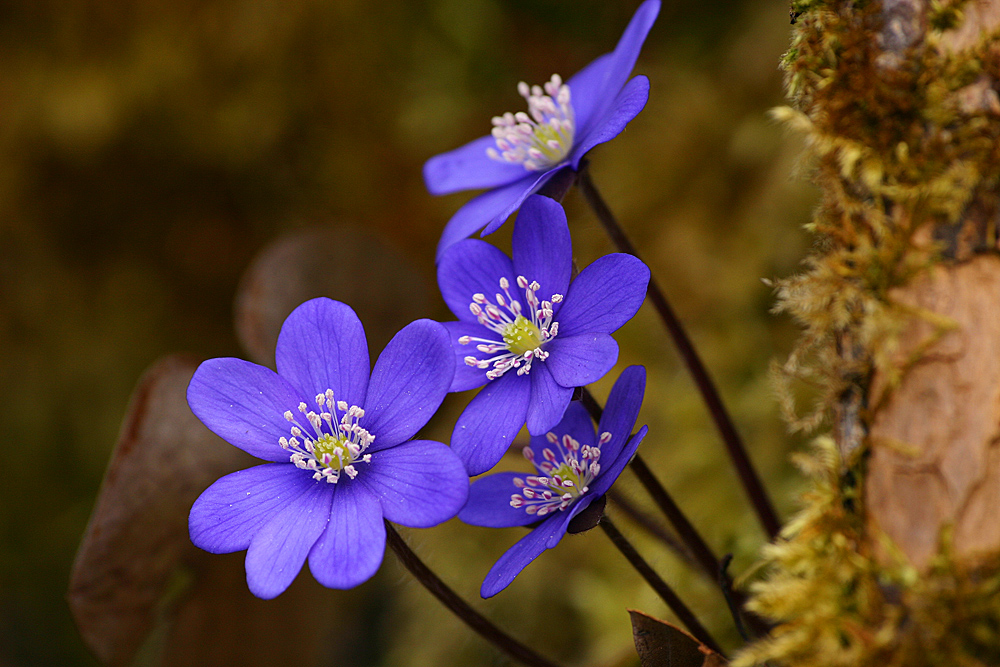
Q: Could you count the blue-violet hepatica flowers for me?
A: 4